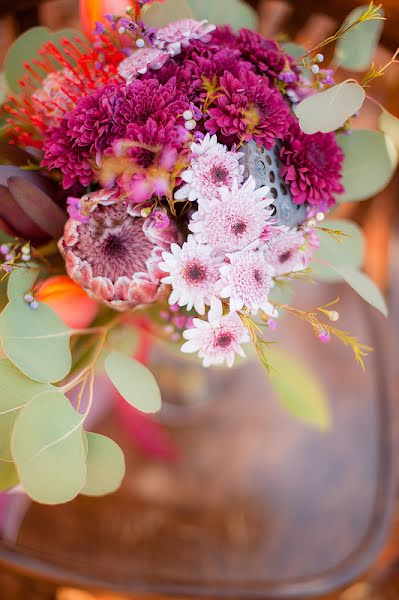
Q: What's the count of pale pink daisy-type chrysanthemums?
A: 6